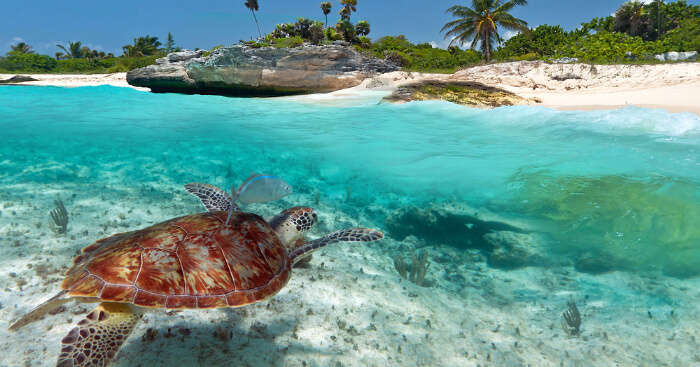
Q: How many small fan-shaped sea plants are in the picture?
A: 3